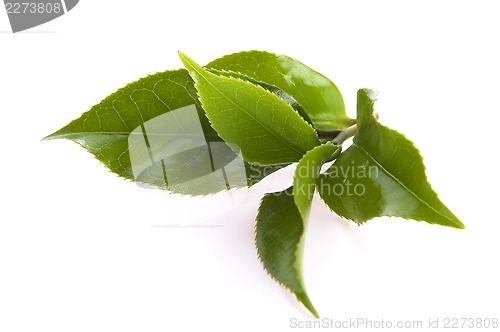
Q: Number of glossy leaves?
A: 5